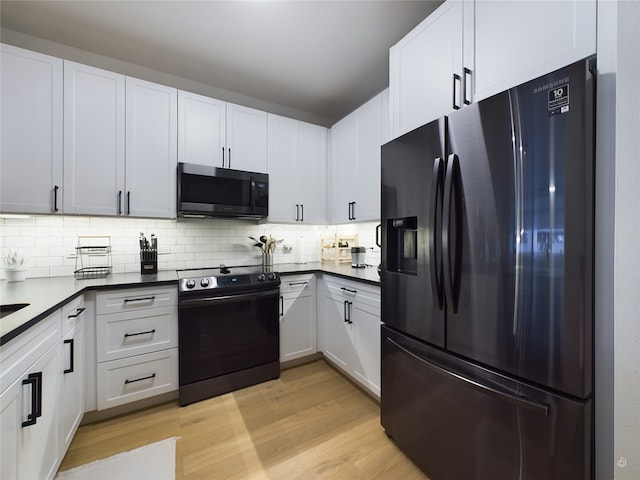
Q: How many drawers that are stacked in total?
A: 3